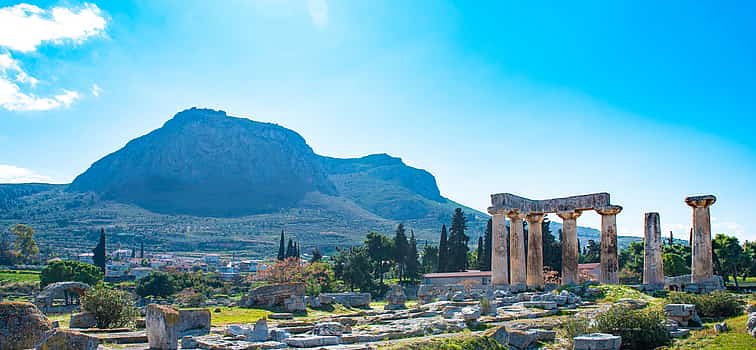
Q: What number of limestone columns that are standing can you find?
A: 7